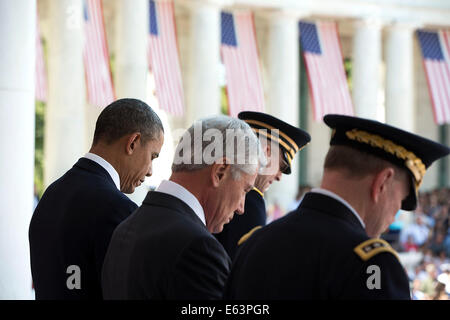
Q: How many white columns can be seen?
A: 7